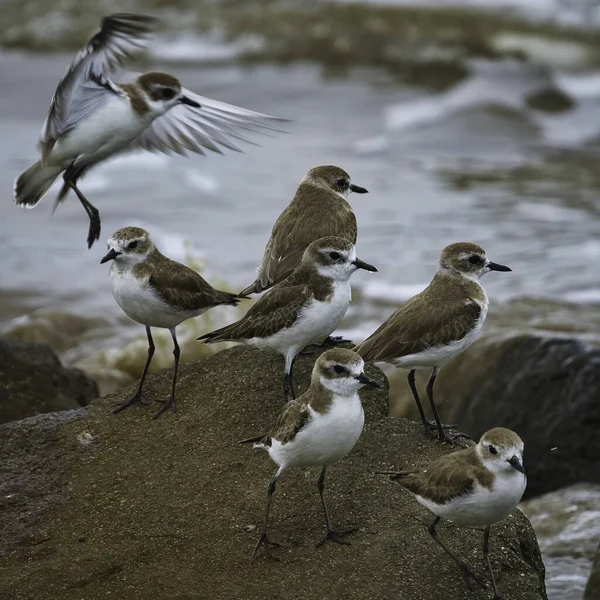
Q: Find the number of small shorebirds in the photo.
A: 7